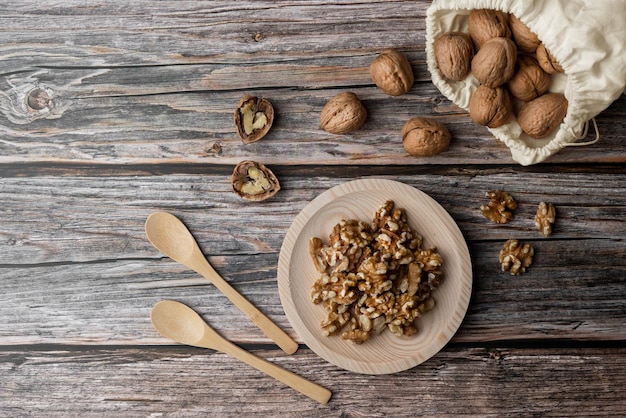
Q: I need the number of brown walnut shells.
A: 13